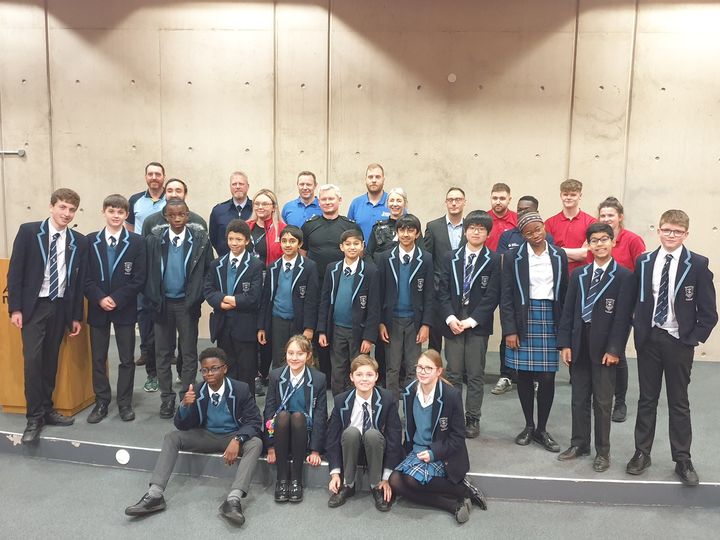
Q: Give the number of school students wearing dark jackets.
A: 15